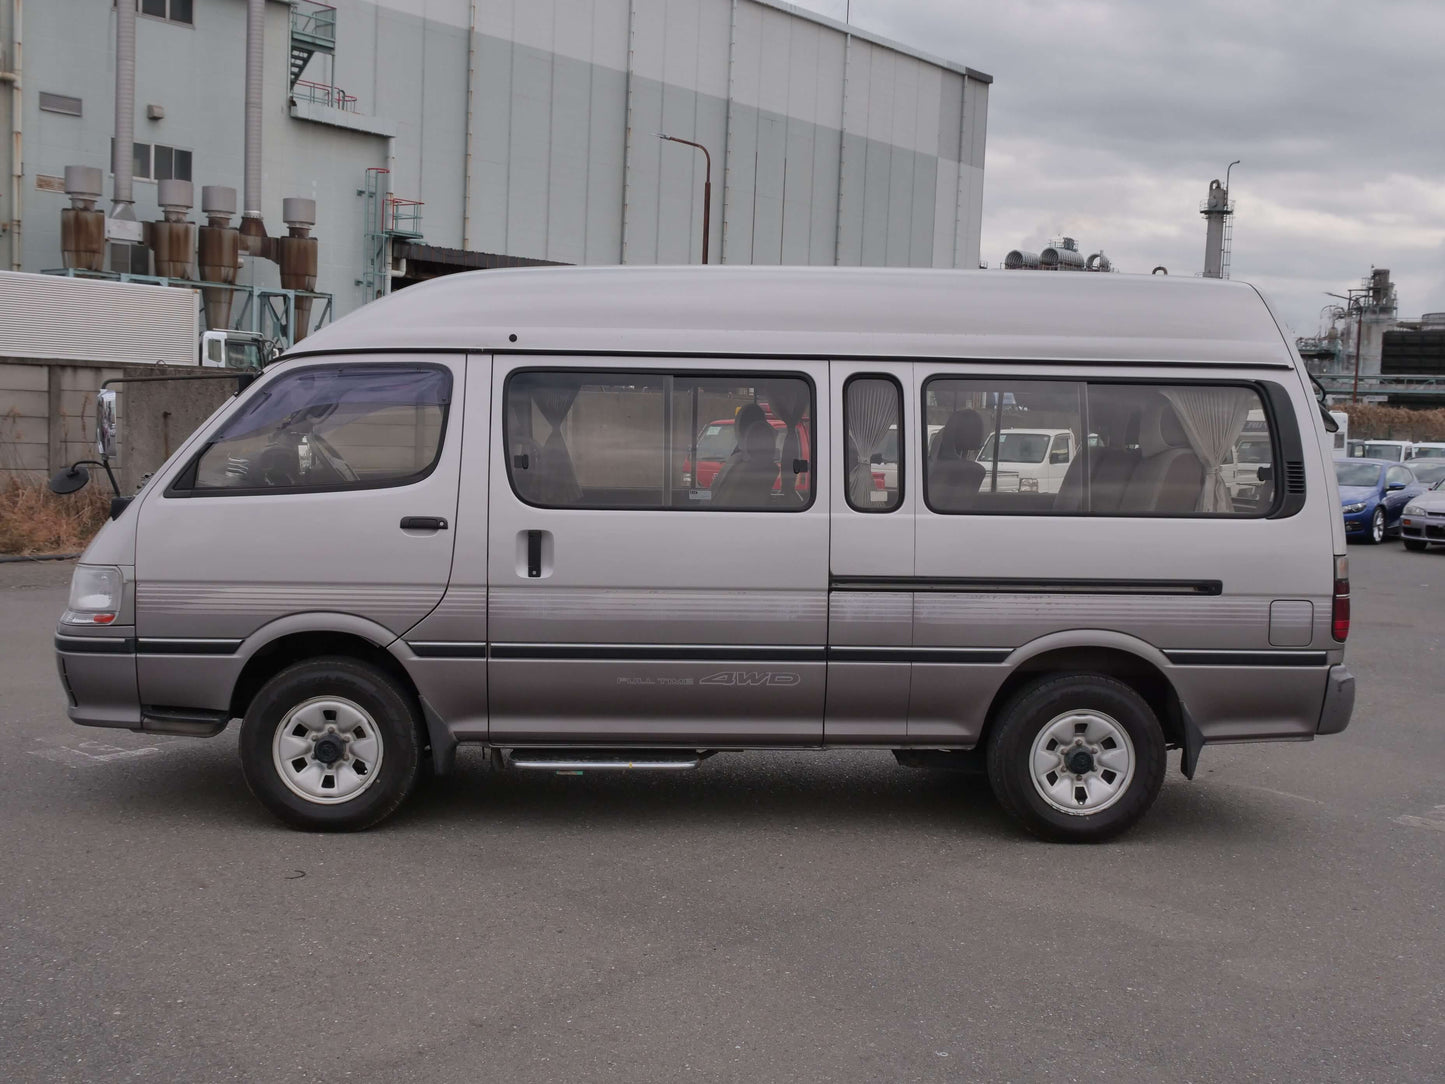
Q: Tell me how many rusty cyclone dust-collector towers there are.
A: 4